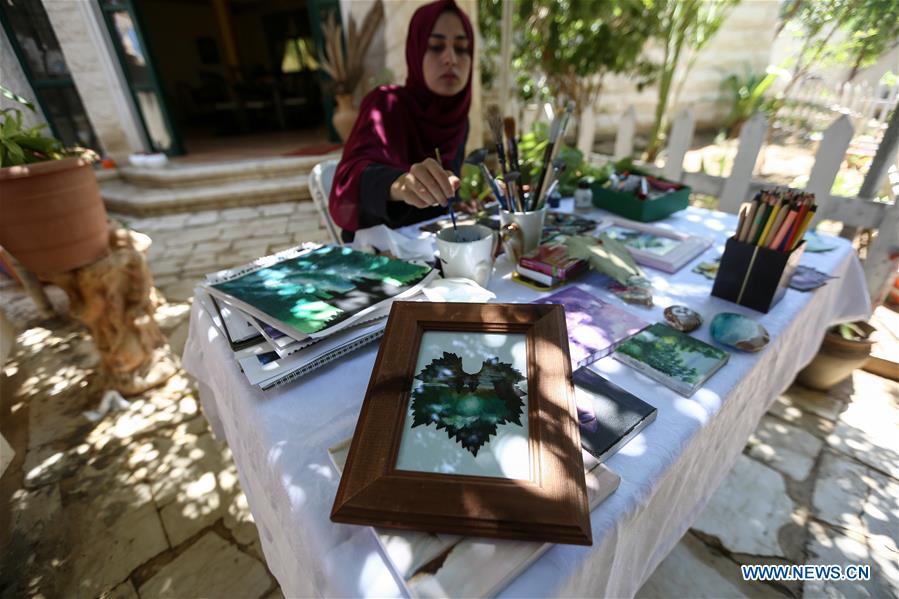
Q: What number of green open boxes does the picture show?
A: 1